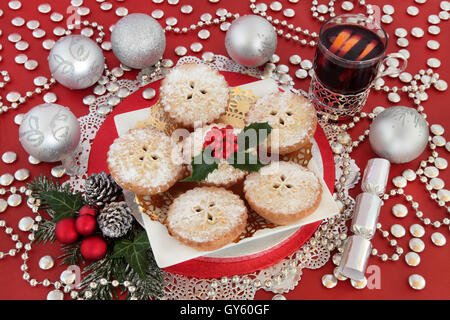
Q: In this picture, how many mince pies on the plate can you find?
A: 6